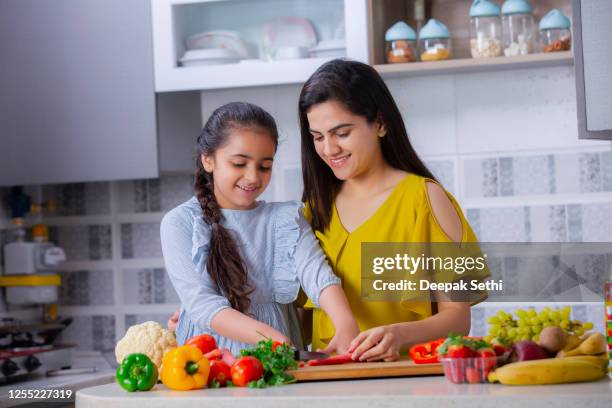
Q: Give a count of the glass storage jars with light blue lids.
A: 5